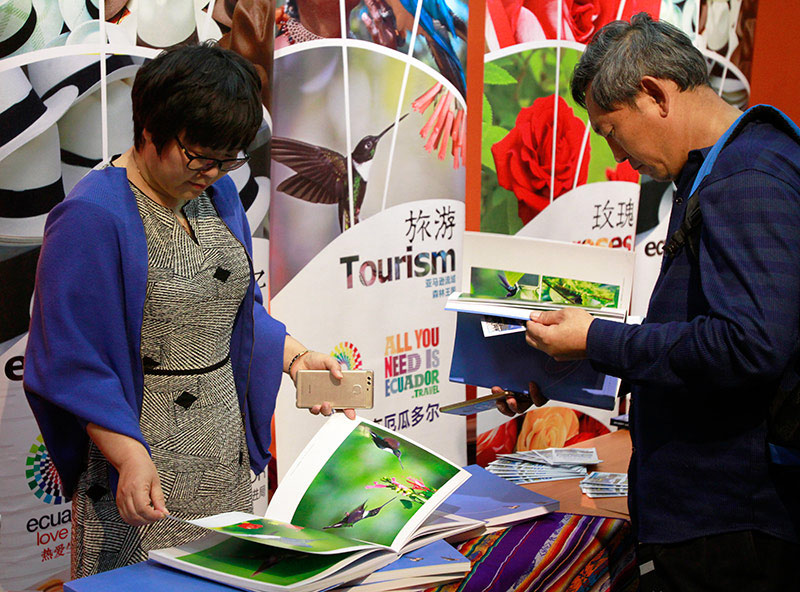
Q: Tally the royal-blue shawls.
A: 1